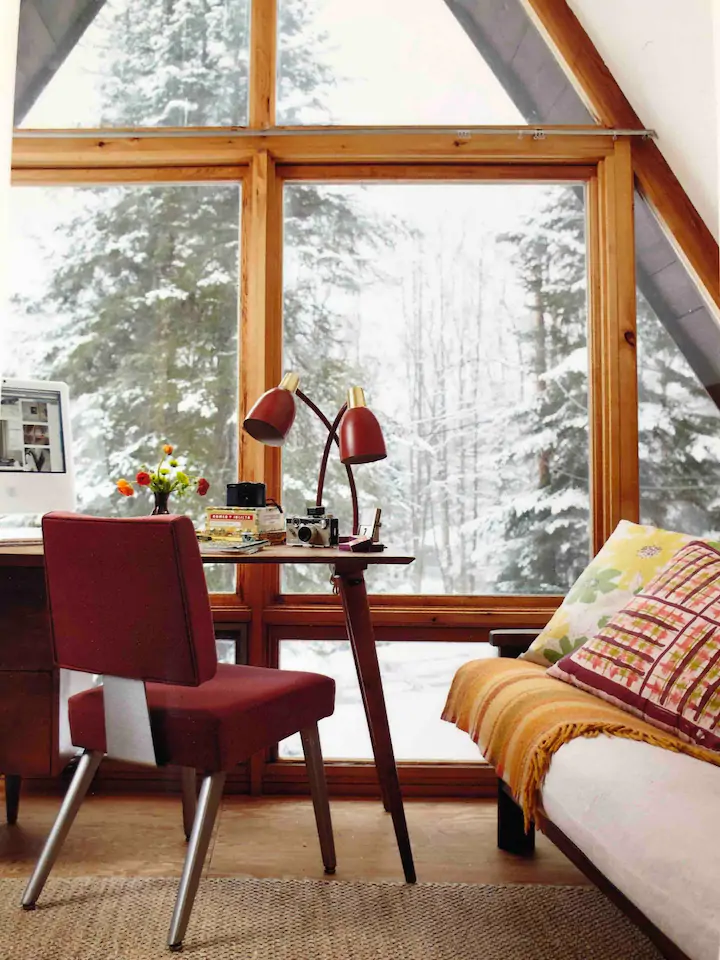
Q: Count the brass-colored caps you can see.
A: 2